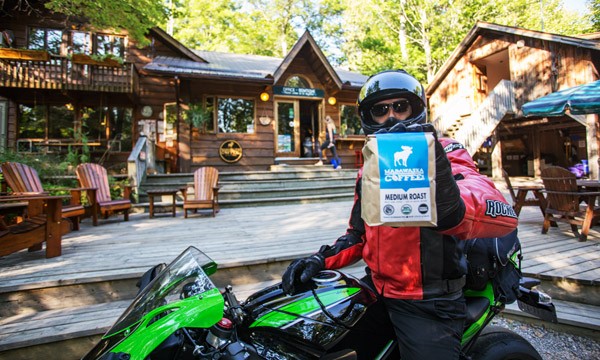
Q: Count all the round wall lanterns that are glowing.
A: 2